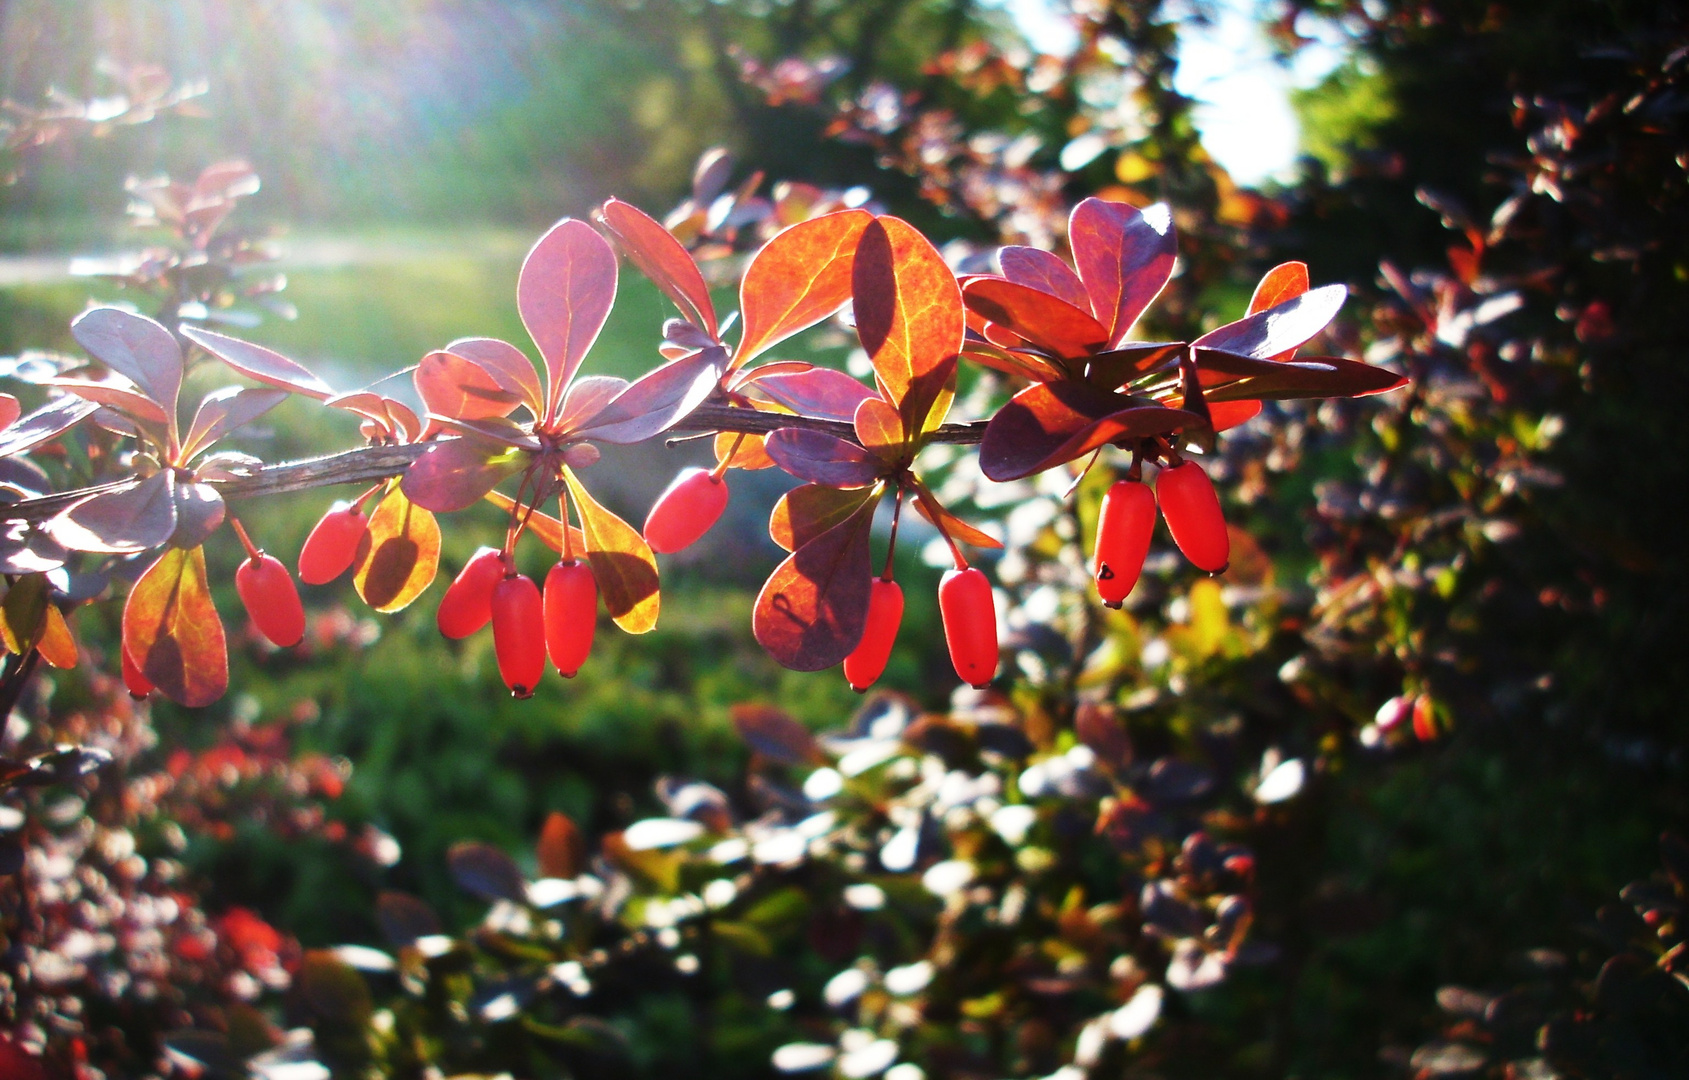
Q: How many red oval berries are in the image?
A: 11